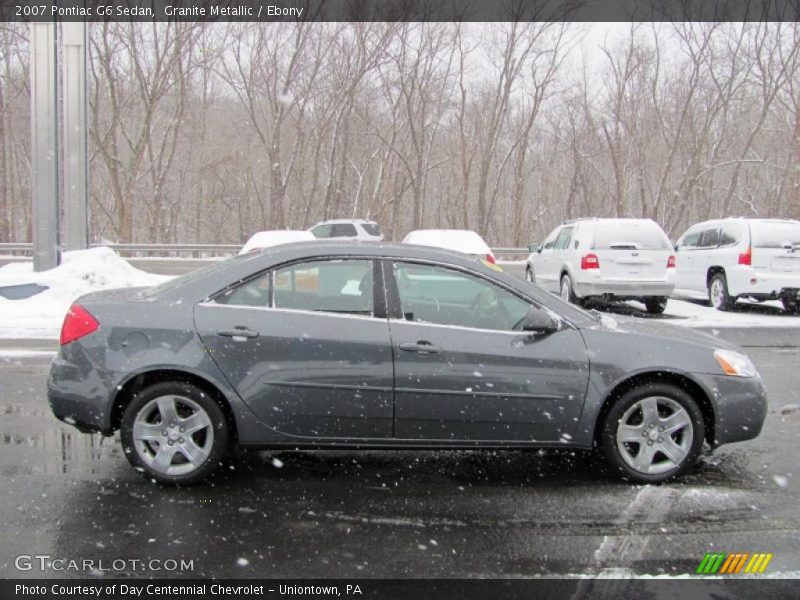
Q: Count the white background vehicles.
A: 5